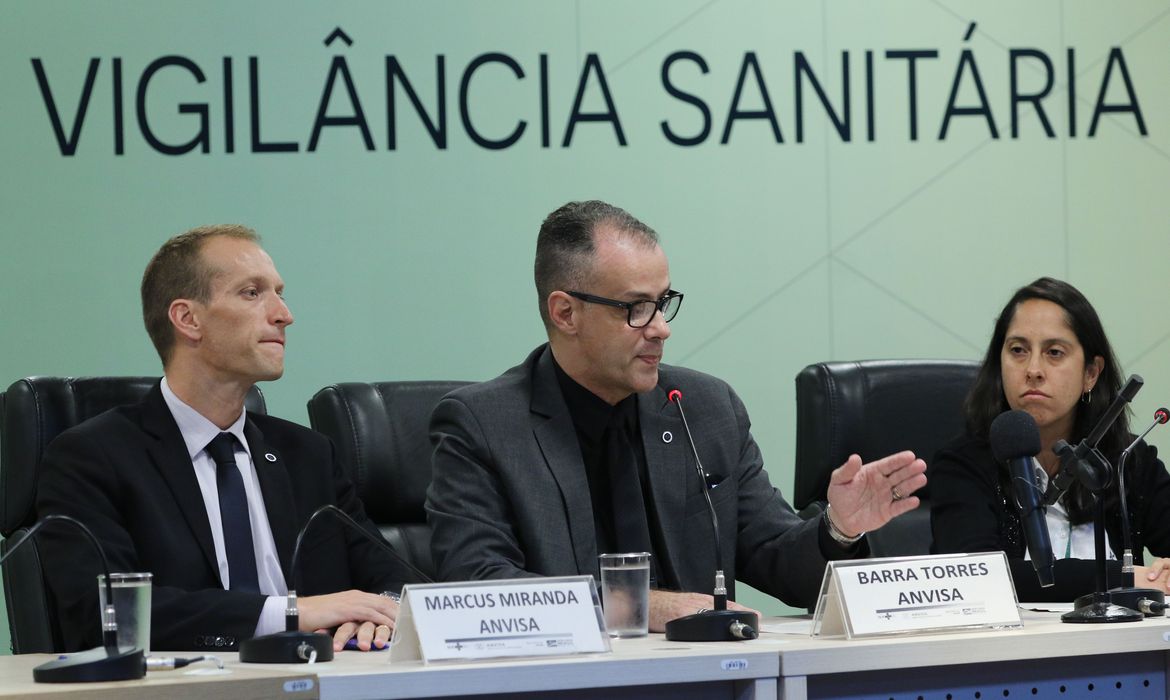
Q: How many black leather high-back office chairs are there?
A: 3